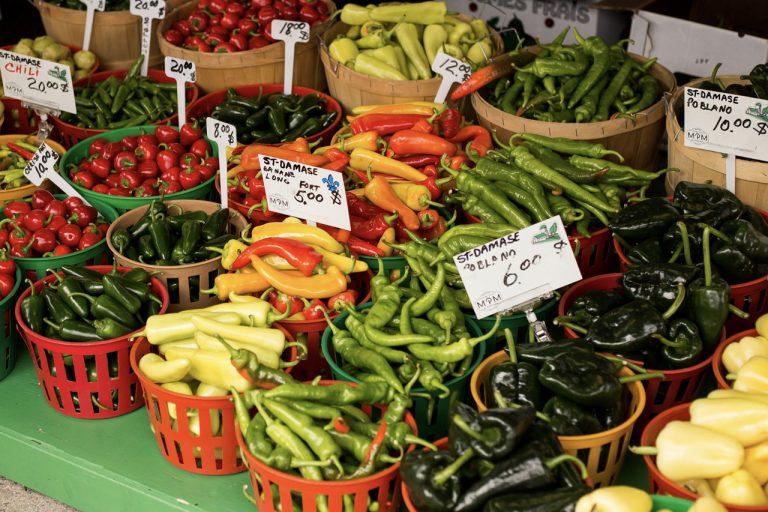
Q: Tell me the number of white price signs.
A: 11